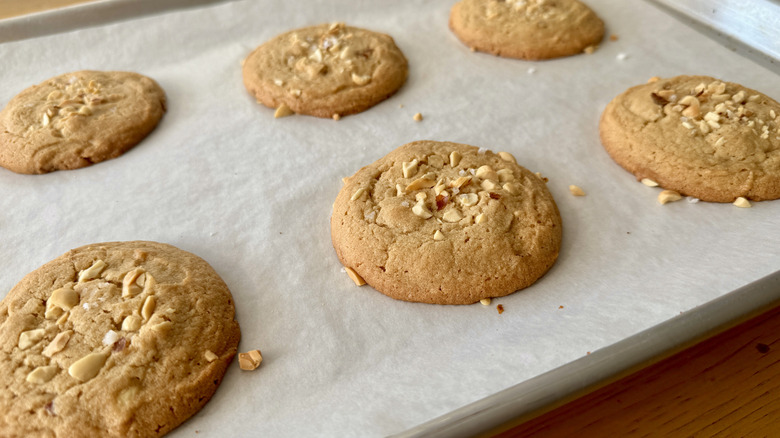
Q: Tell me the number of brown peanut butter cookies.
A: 6